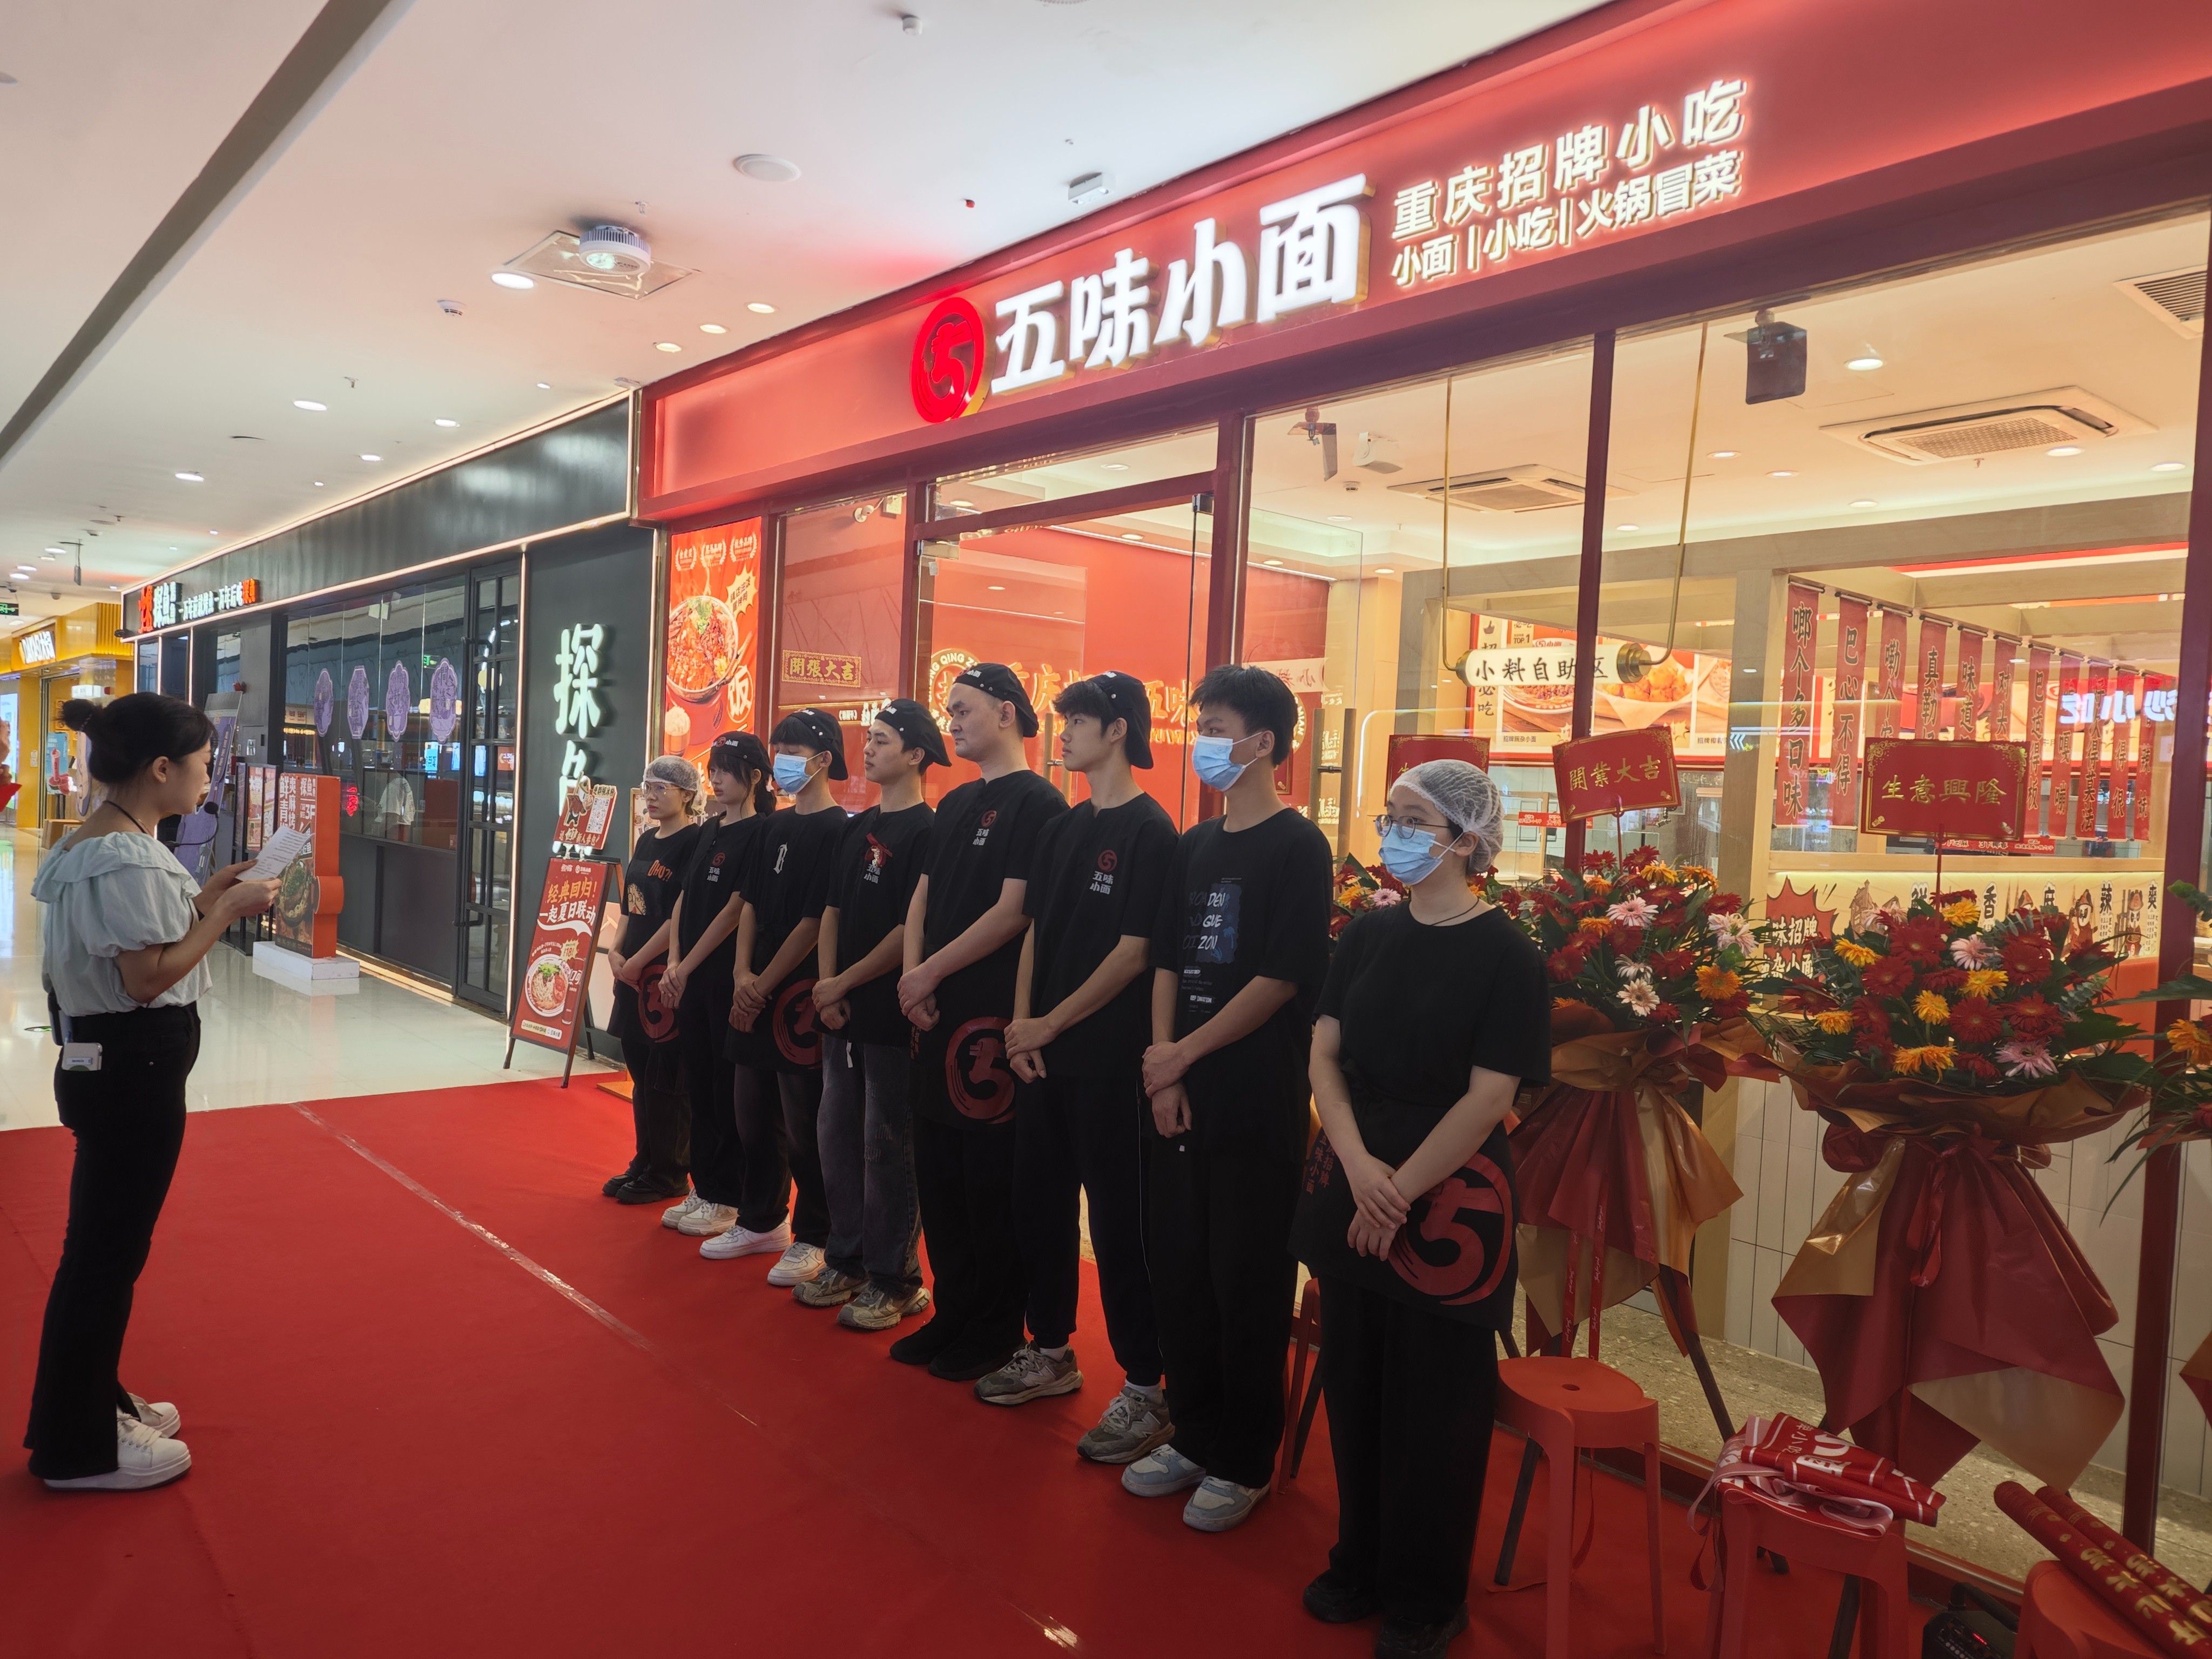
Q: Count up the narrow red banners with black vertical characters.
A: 11